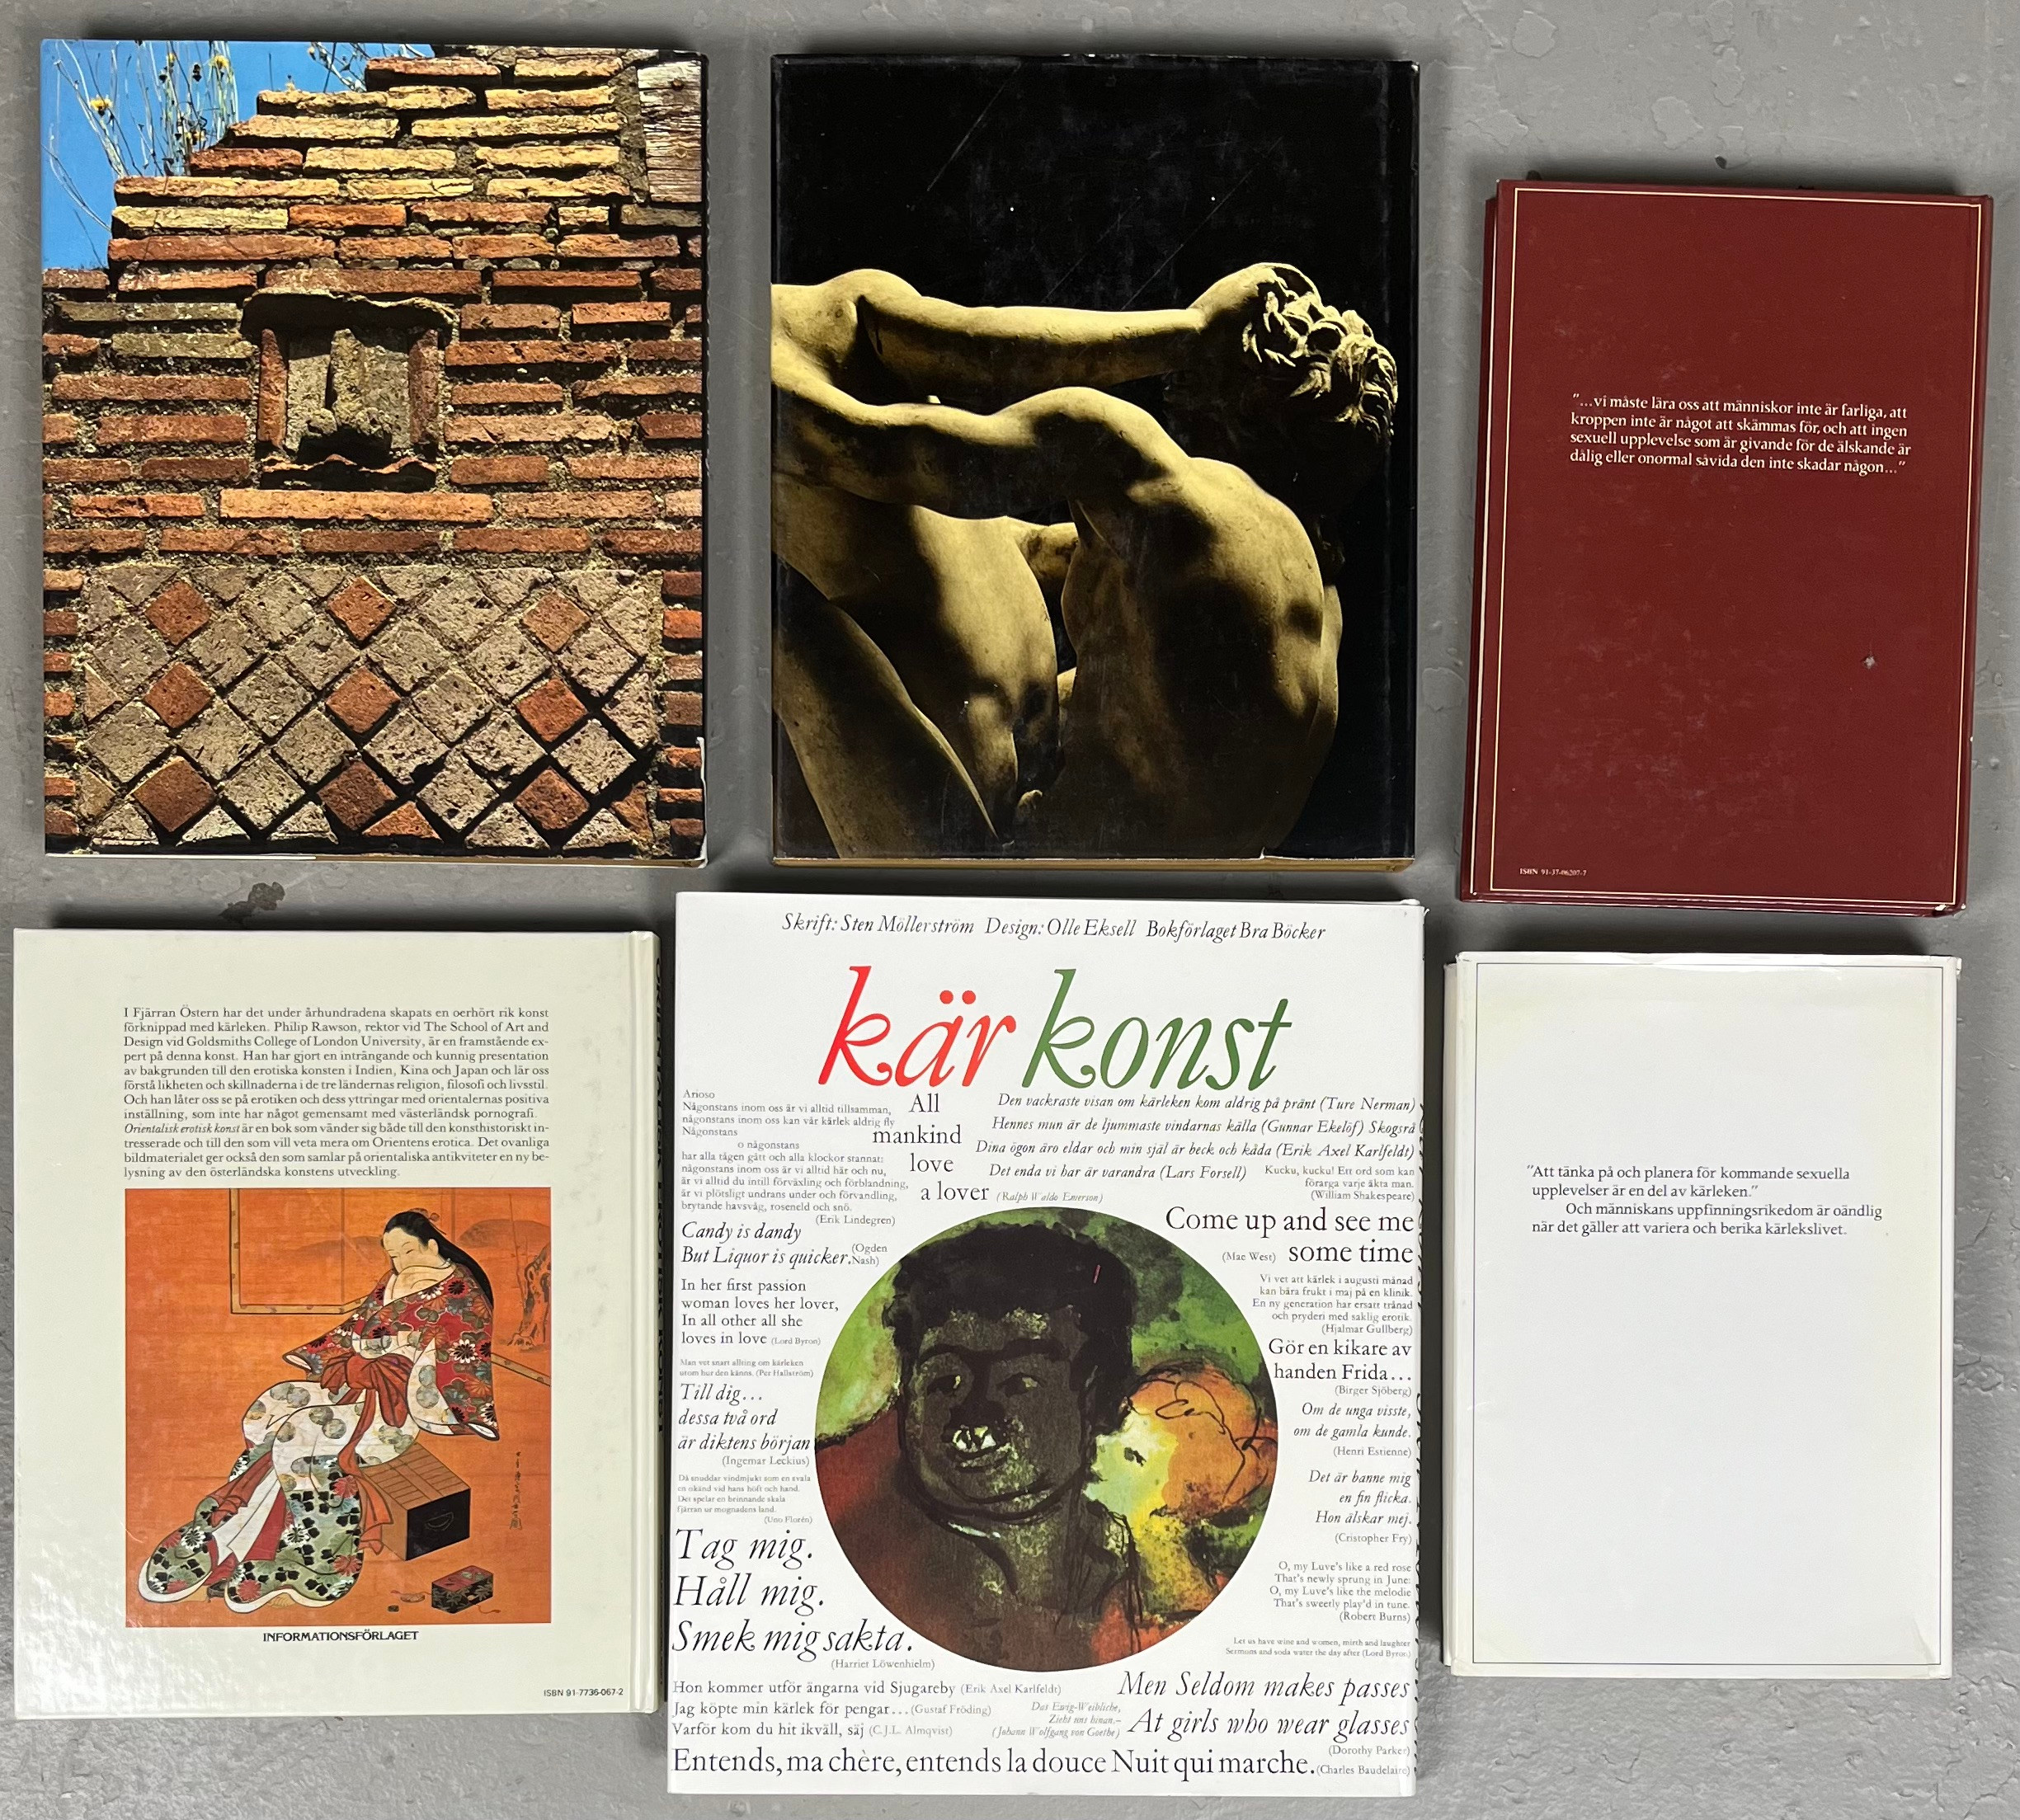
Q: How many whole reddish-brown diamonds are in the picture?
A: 9